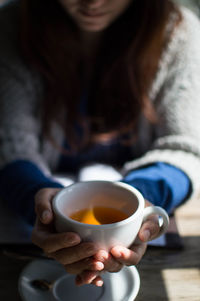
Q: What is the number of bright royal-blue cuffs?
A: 2